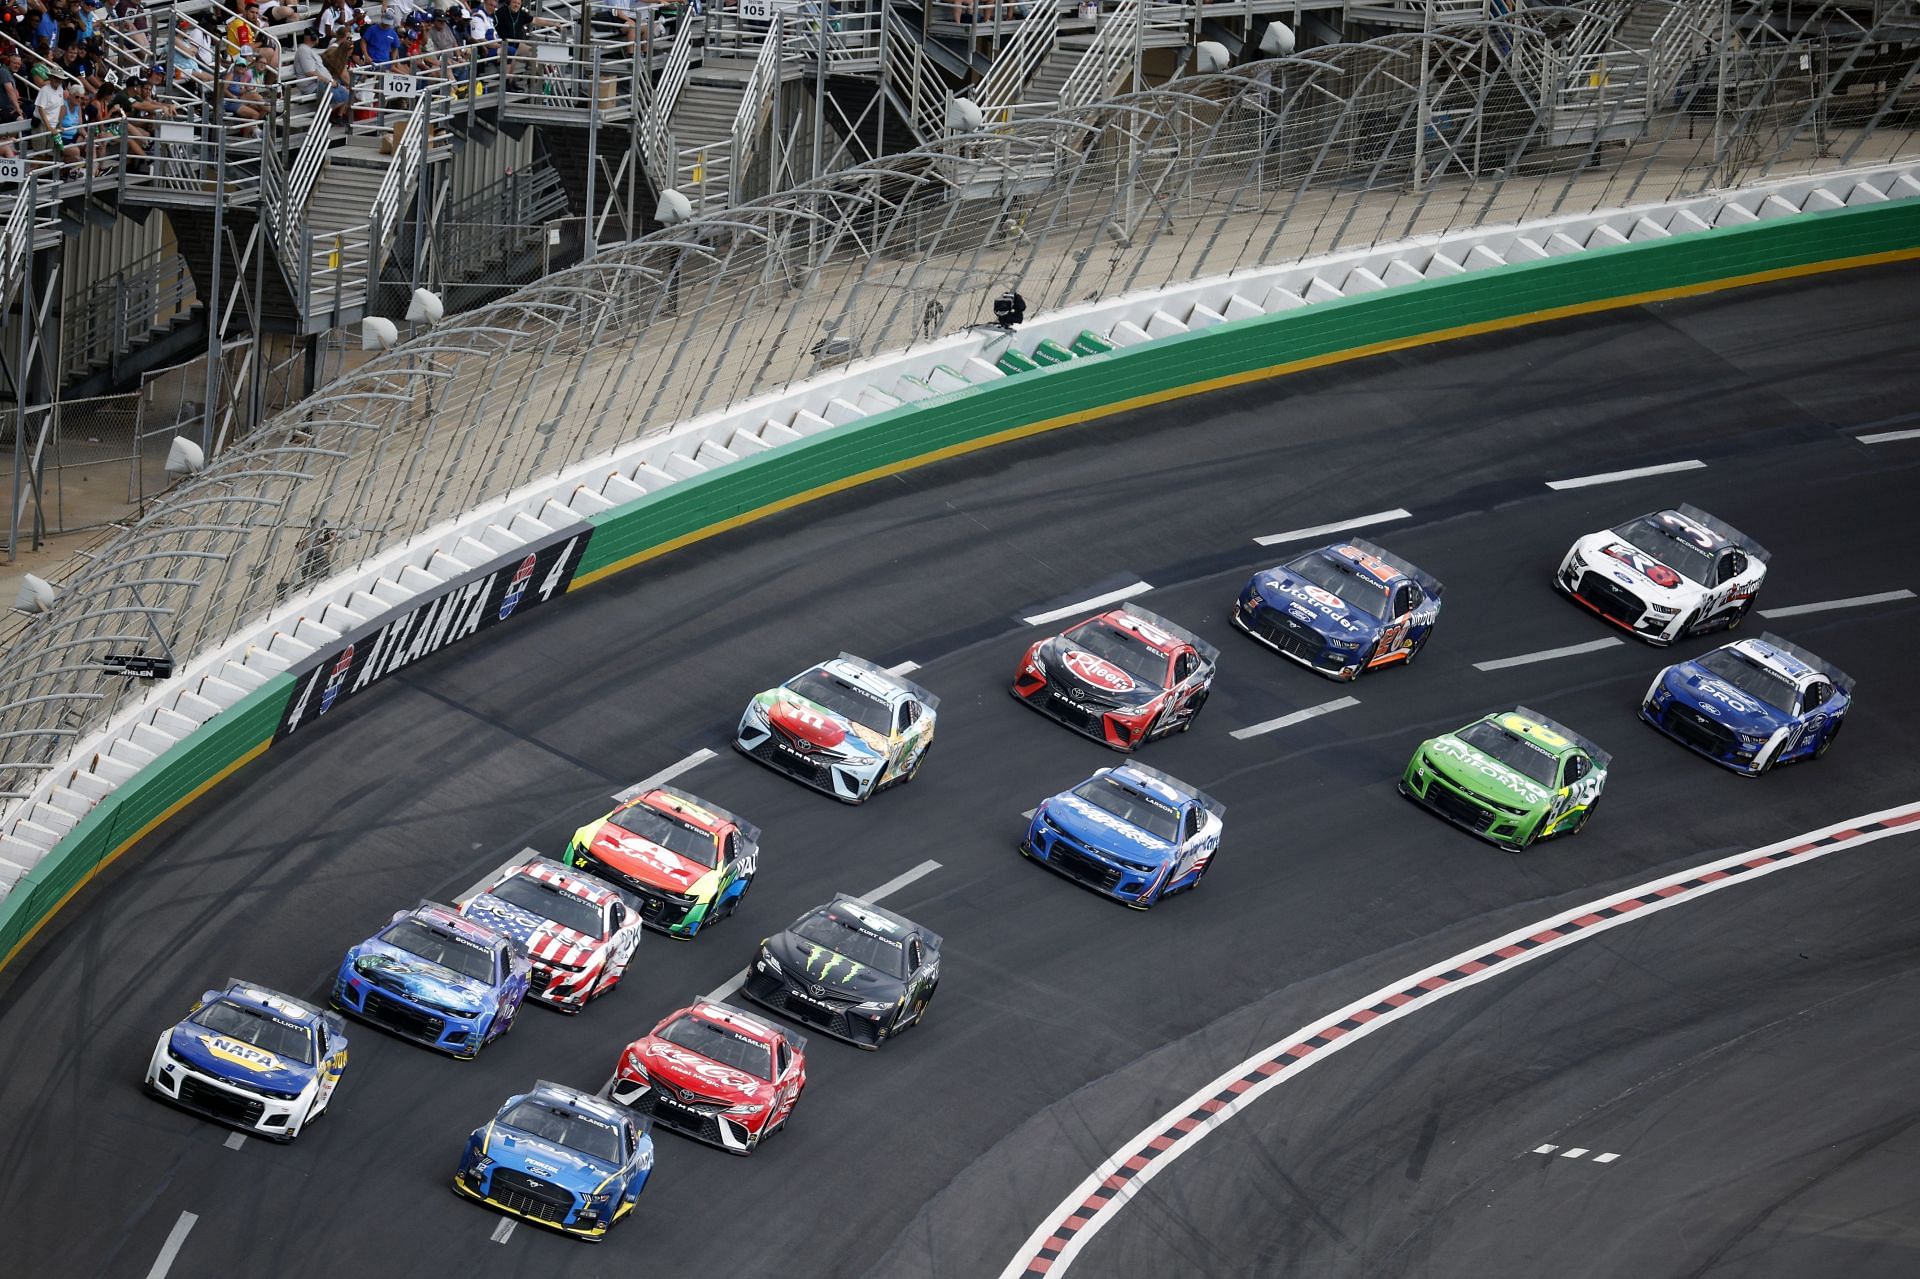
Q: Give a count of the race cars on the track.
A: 14